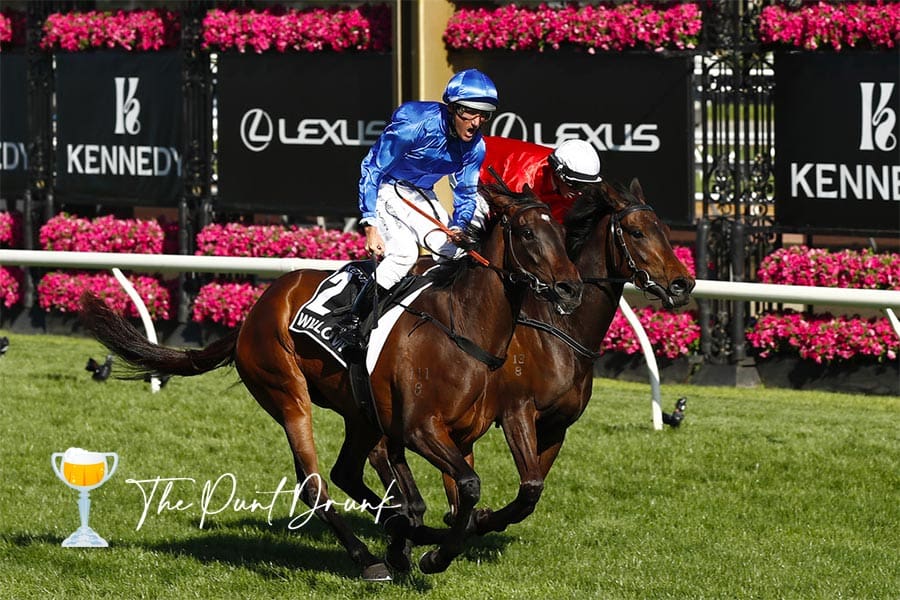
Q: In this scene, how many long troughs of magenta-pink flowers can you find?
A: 15